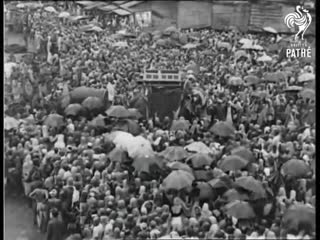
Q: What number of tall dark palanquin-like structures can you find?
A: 1